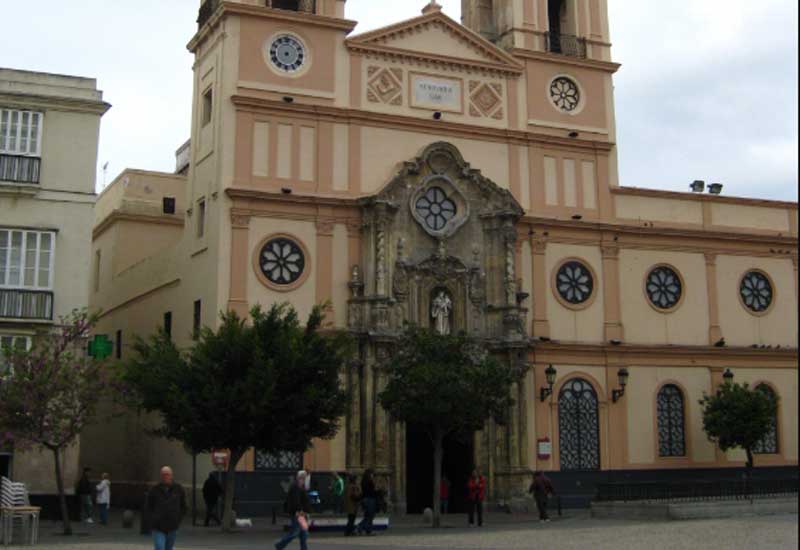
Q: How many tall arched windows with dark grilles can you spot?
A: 3